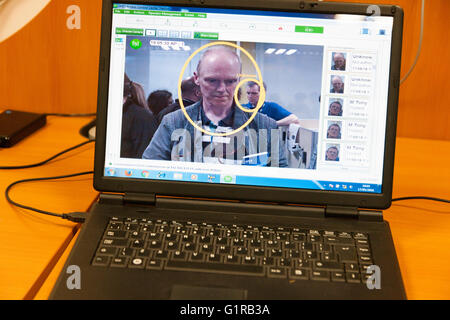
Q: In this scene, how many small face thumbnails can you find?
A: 5